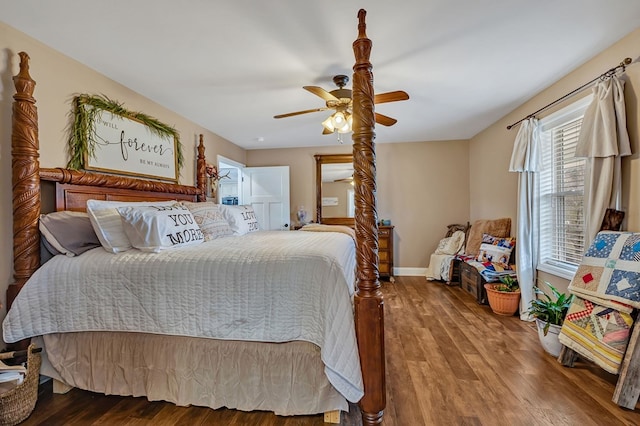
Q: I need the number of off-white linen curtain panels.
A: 2